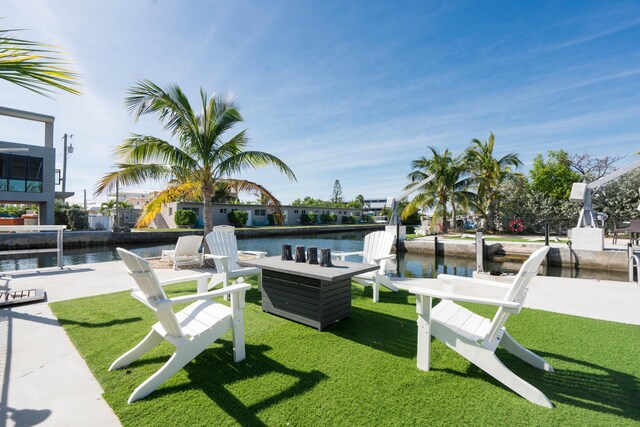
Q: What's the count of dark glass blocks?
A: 4